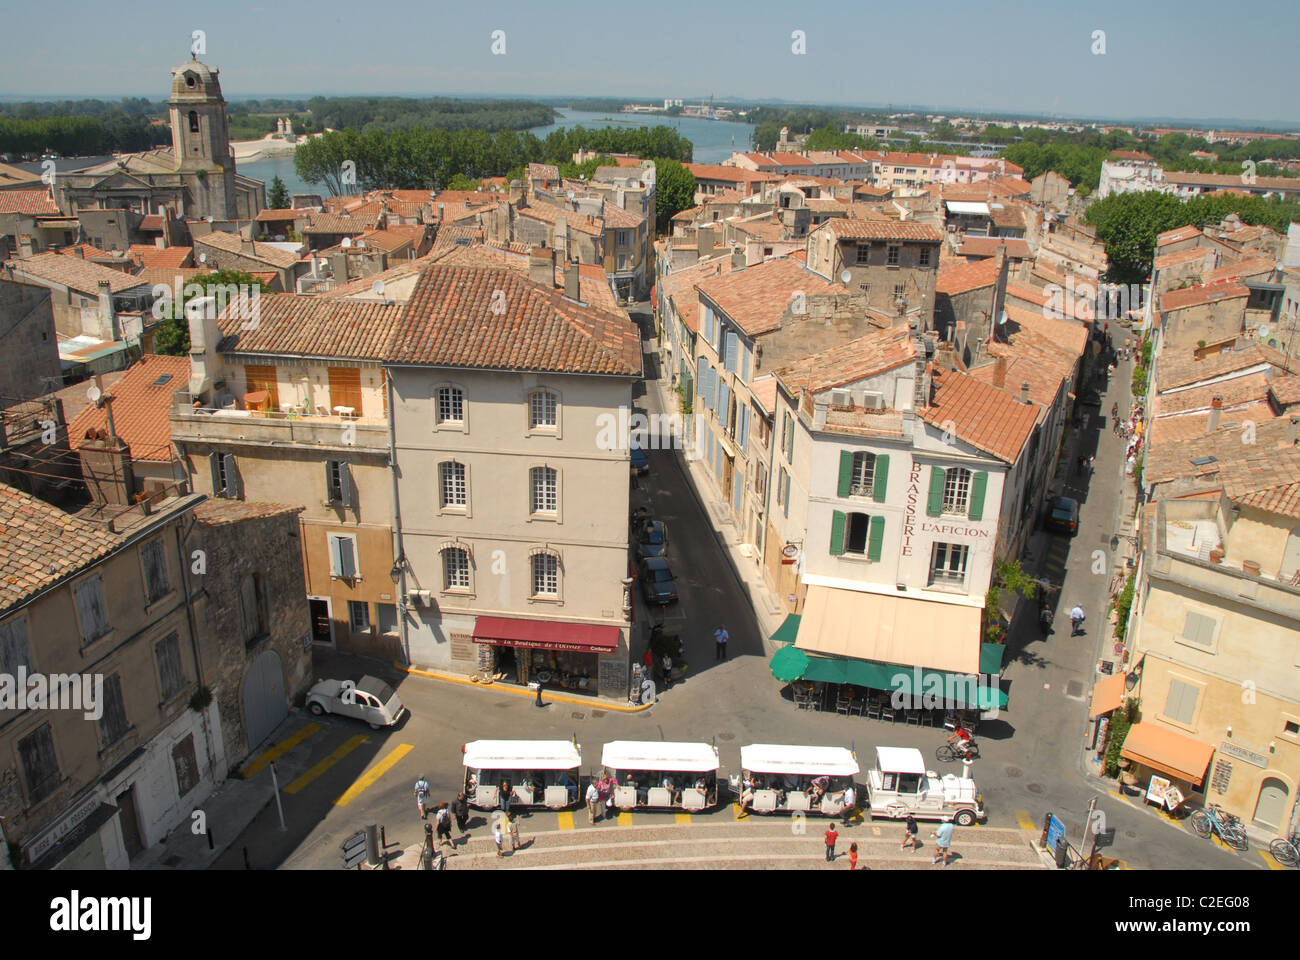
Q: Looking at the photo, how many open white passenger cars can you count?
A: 3